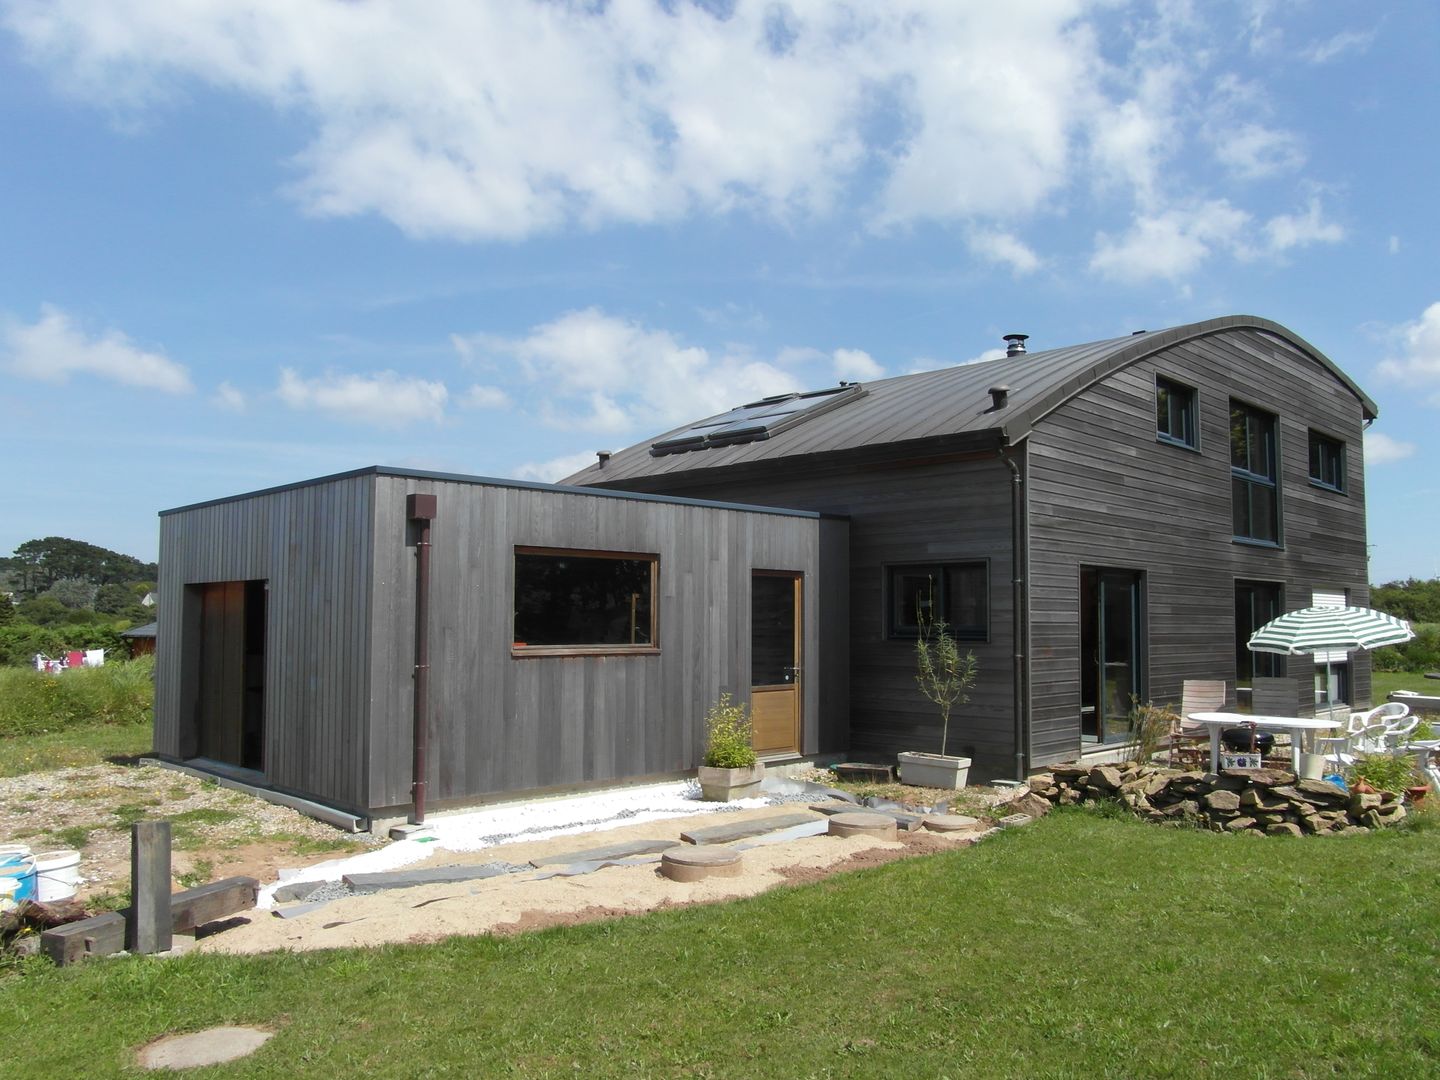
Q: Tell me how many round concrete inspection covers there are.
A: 3